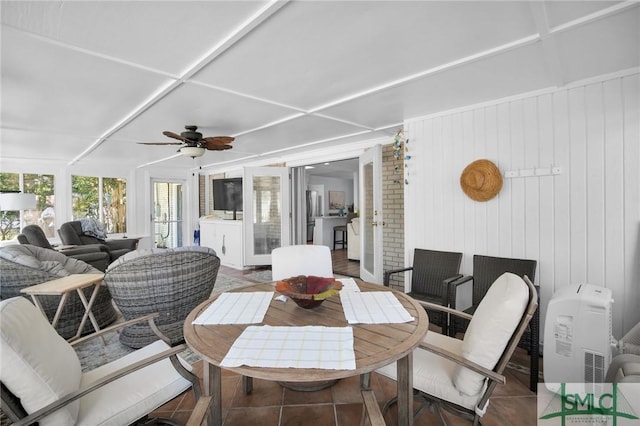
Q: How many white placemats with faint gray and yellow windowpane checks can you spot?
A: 4